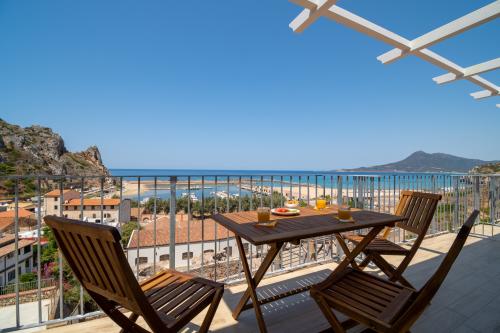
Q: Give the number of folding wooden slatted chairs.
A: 3